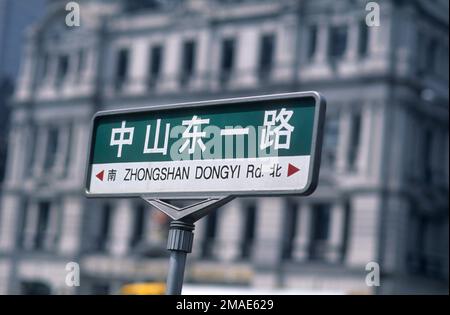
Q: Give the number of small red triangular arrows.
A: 2